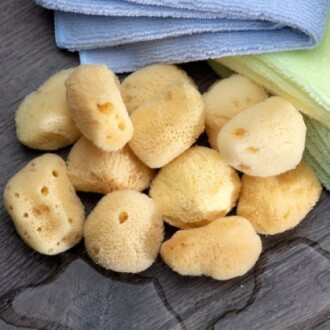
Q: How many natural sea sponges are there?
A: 12